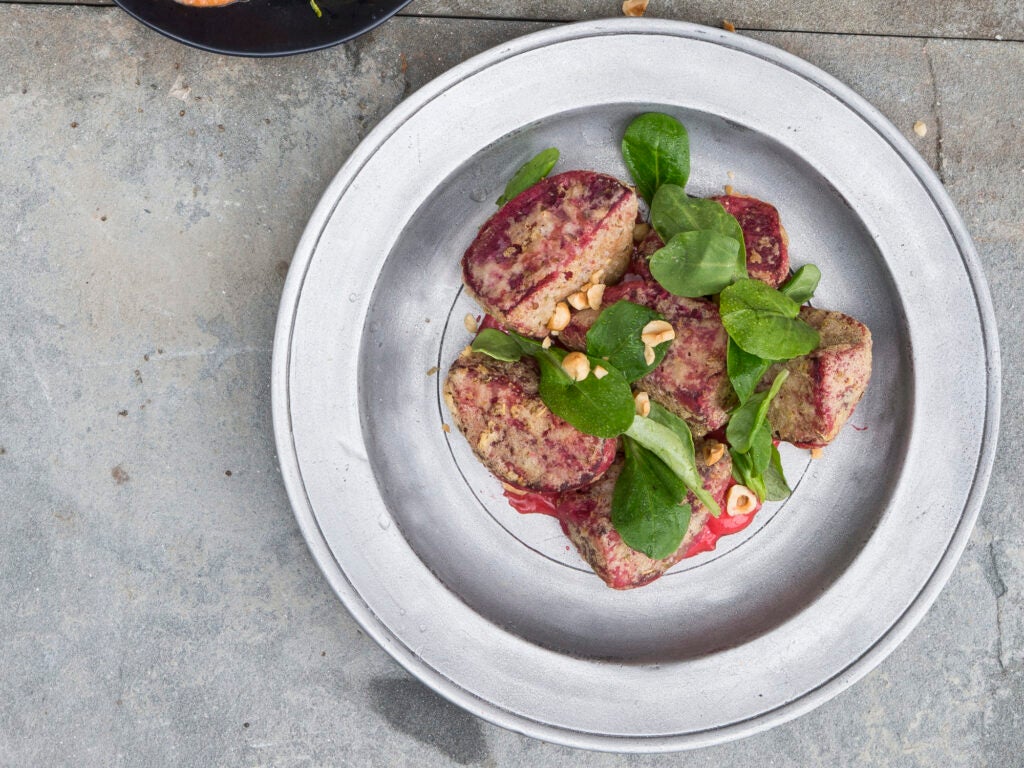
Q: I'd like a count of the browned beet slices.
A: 6